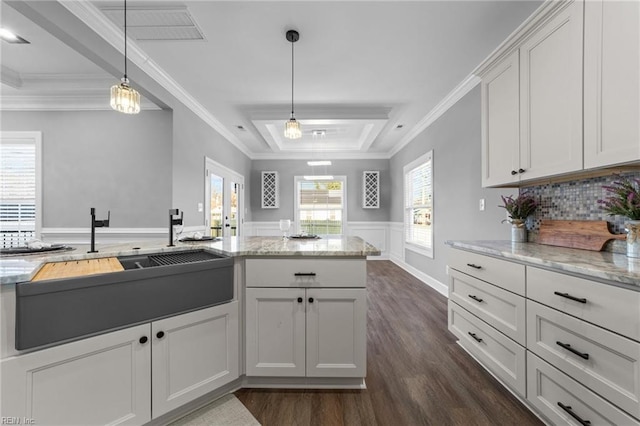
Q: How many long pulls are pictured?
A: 7